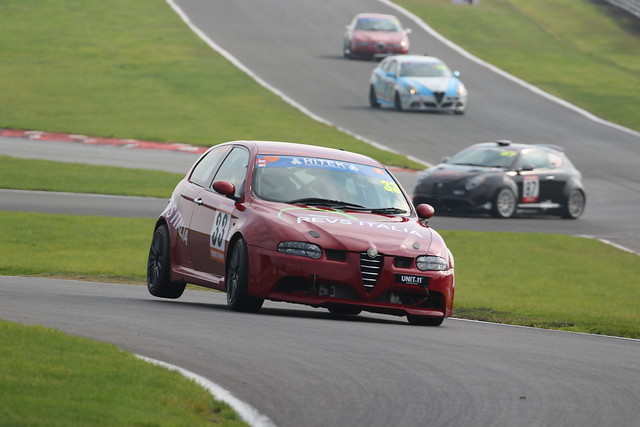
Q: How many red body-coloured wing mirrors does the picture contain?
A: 2